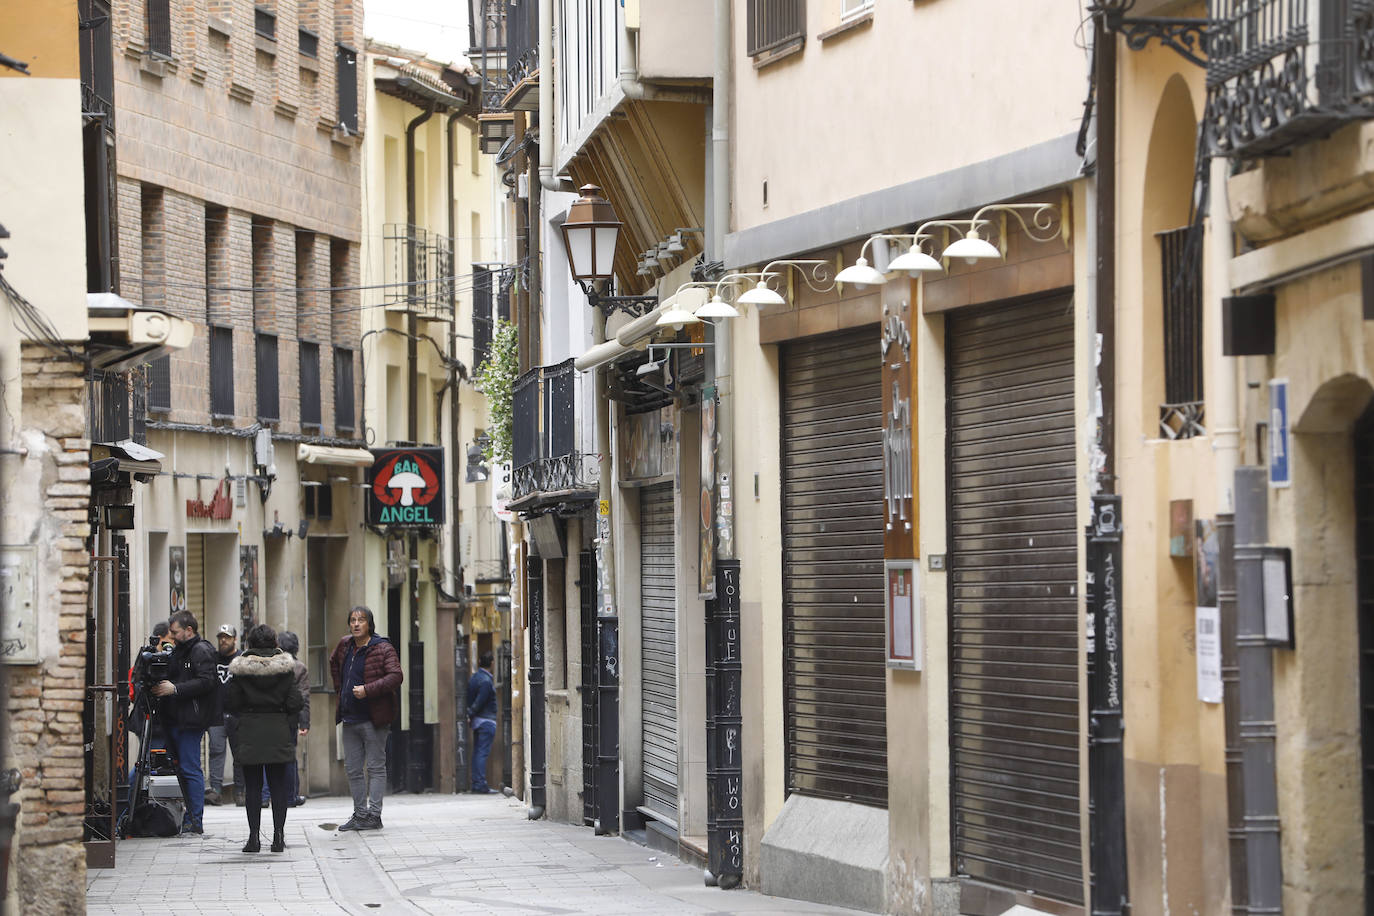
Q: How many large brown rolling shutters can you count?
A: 2